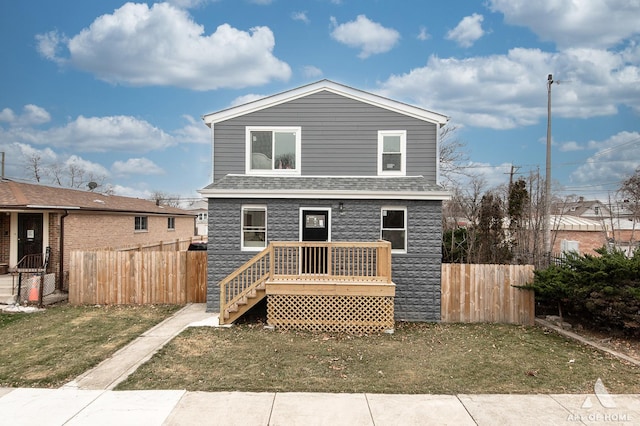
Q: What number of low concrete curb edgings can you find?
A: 1